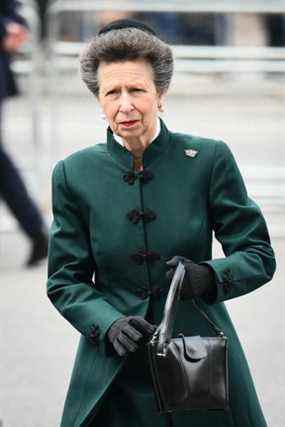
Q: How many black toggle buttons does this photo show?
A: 6